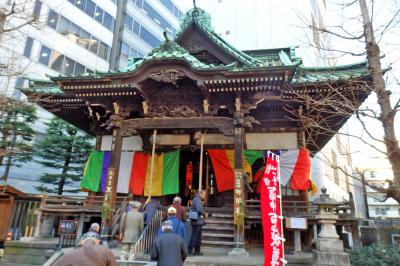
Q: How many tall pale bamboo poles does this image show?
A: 2